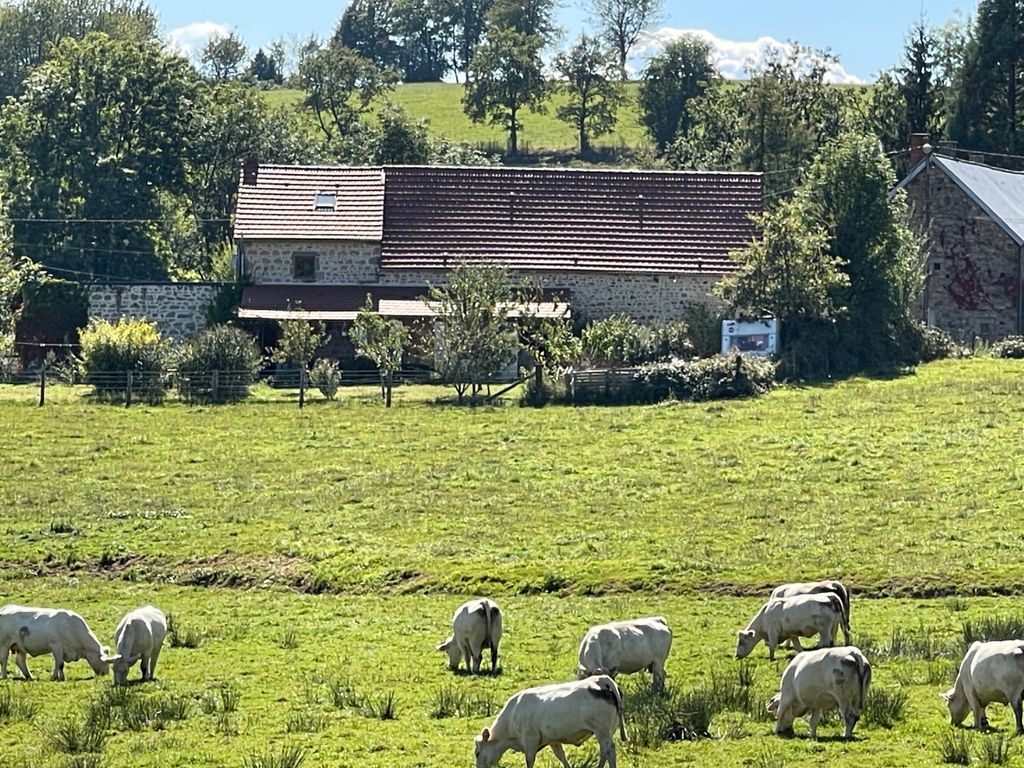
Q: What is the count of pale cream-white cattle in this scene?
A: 9